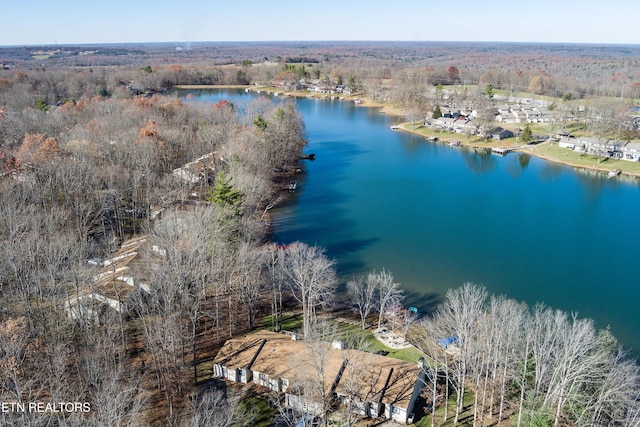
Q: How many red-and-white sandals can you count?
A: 0